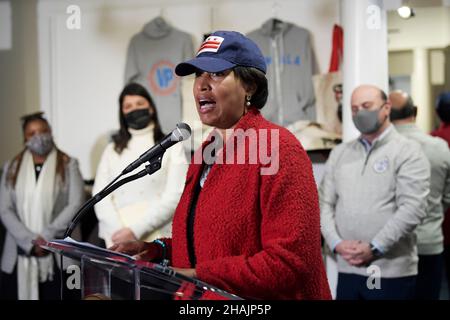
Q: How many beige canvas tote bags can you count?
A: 1